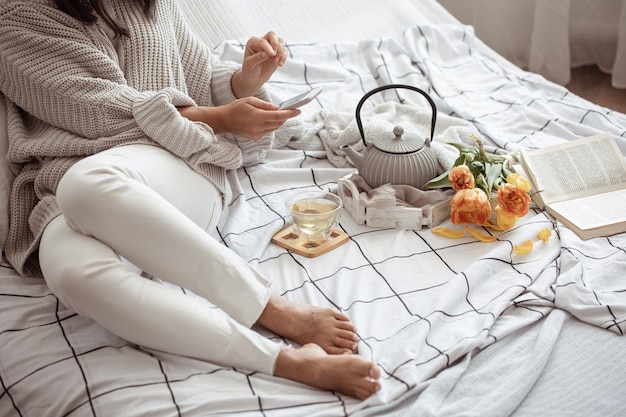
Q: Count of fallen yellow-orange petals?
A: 4